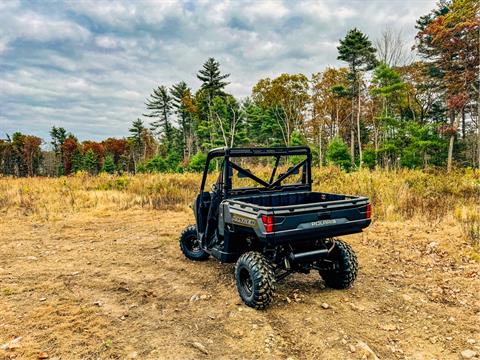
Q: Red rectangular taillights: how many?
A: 2